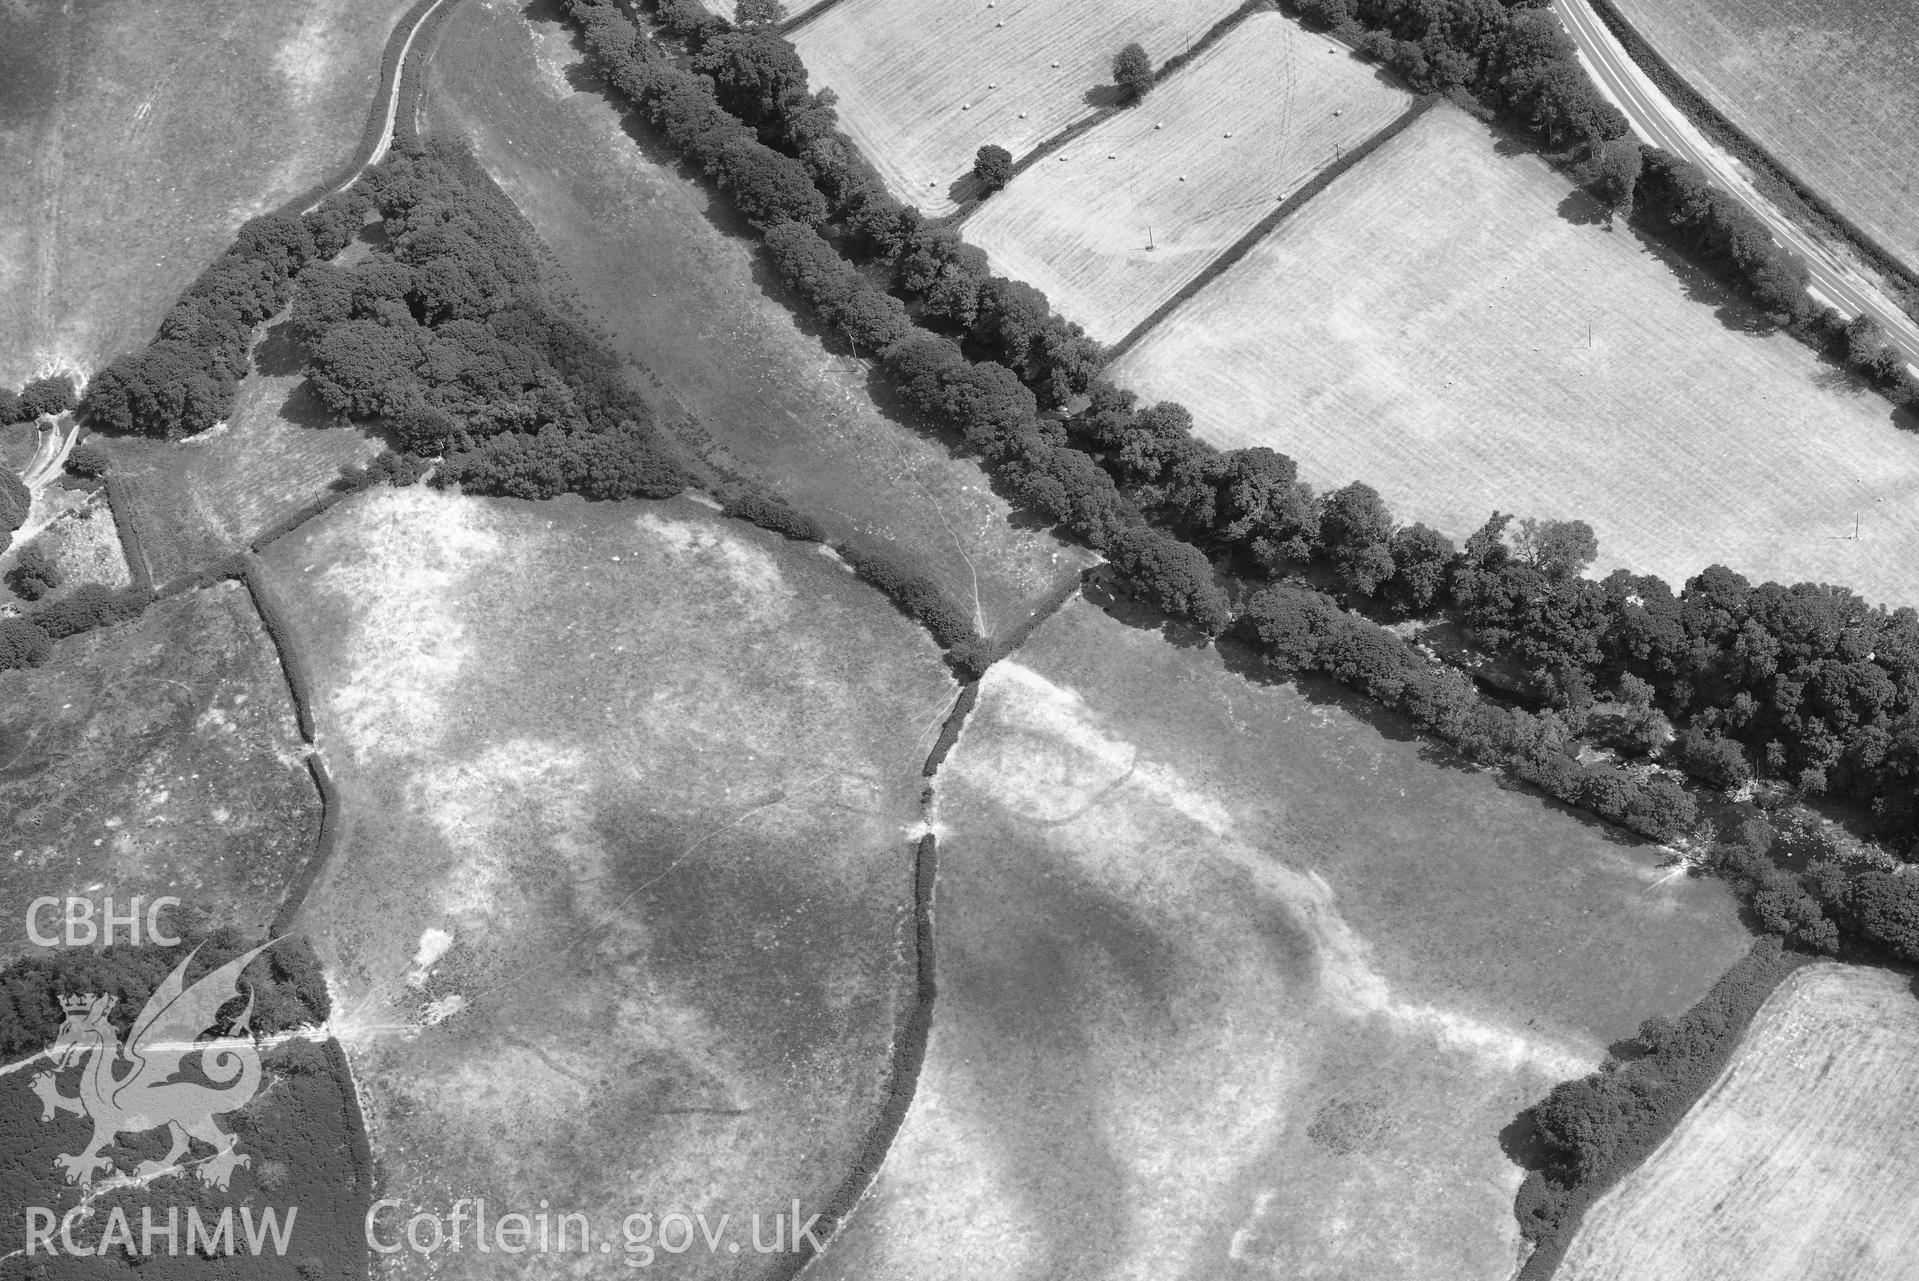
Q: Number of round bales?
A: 15